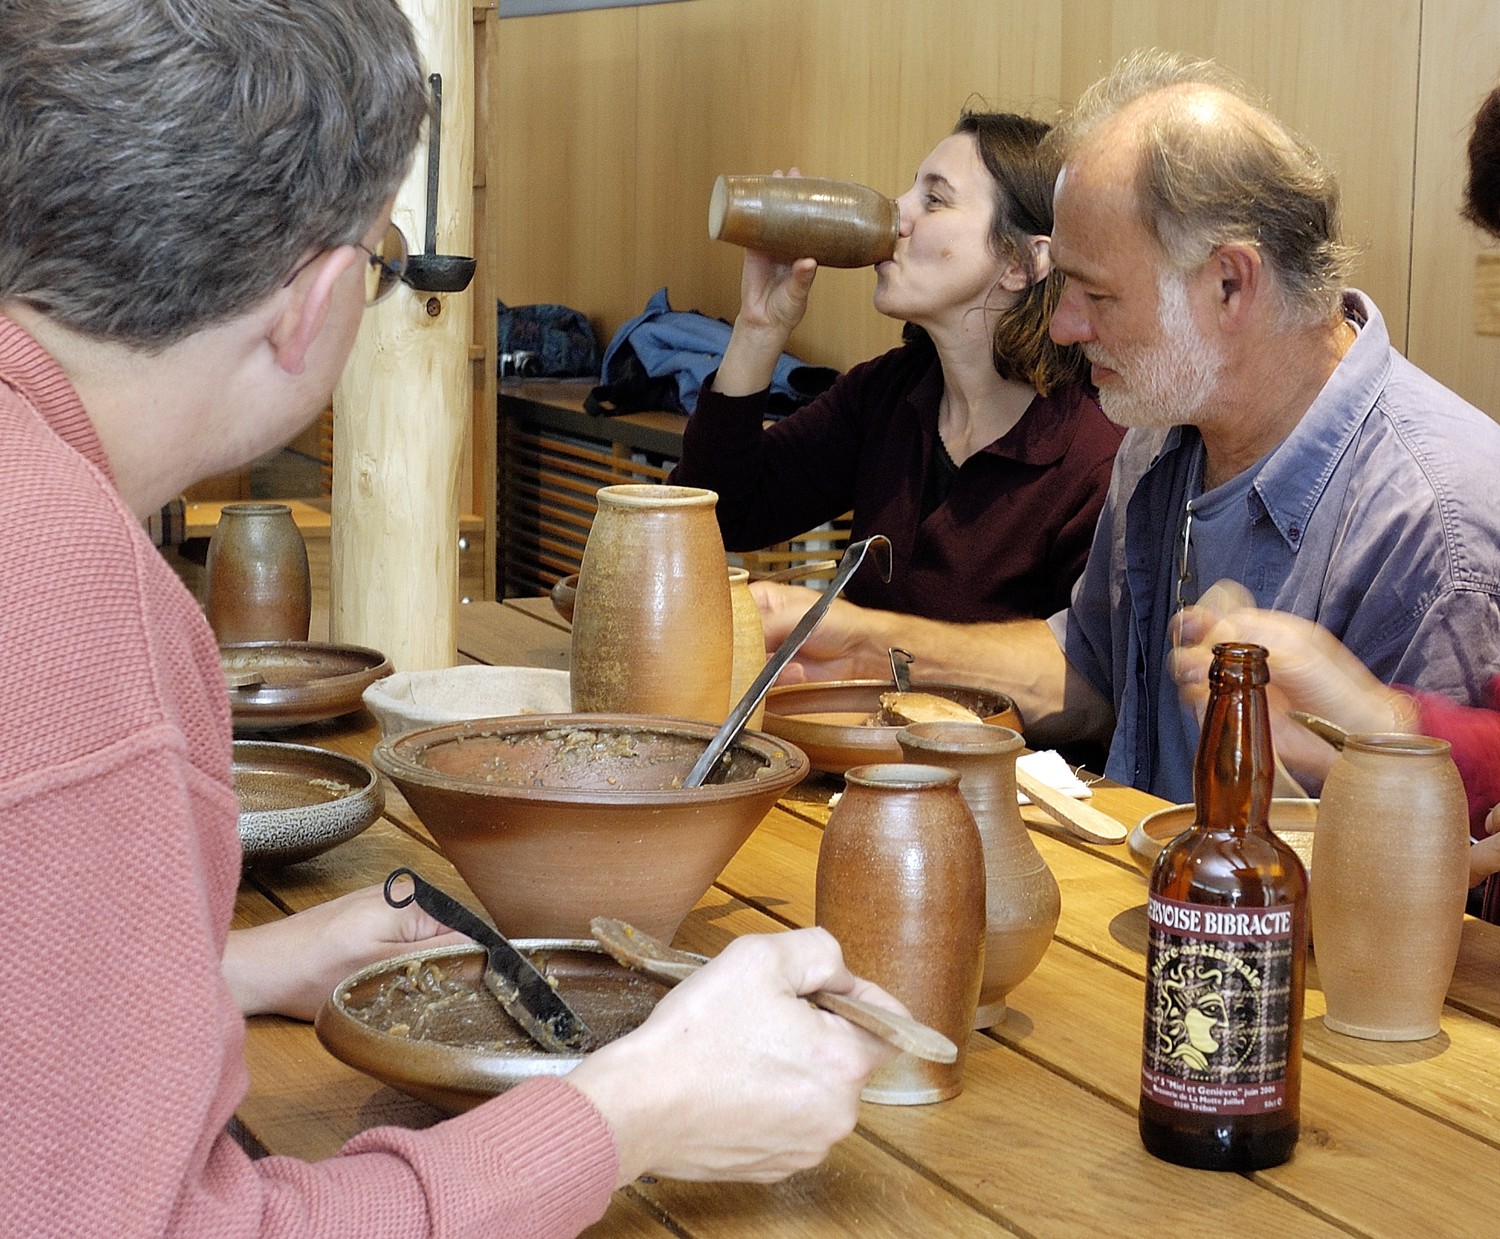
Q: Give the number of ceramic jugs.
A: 7